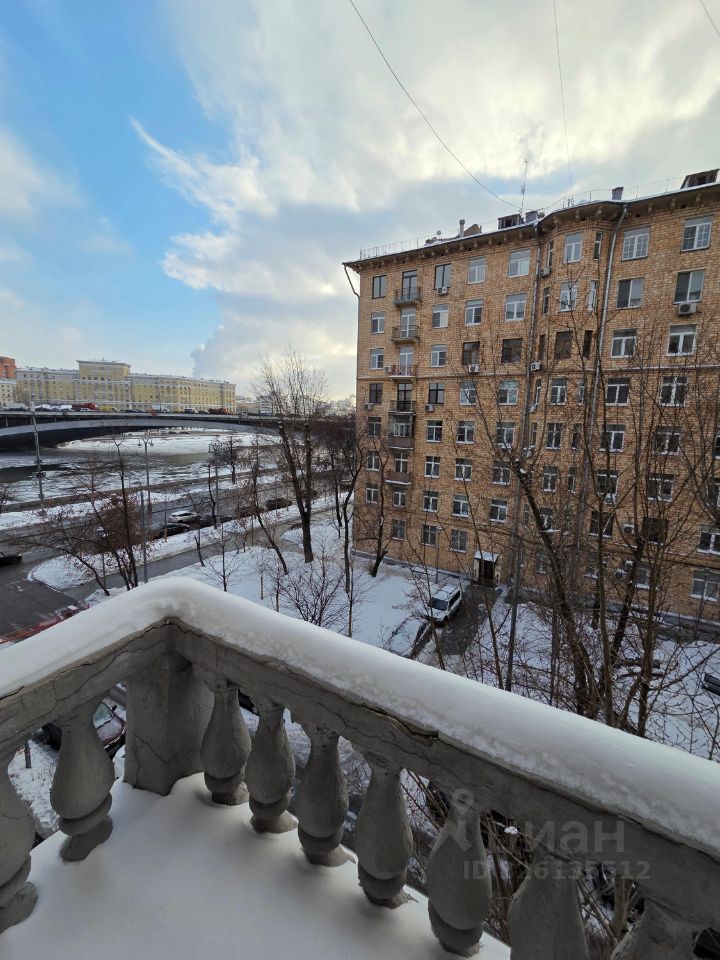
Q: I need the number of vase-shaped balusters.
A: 9